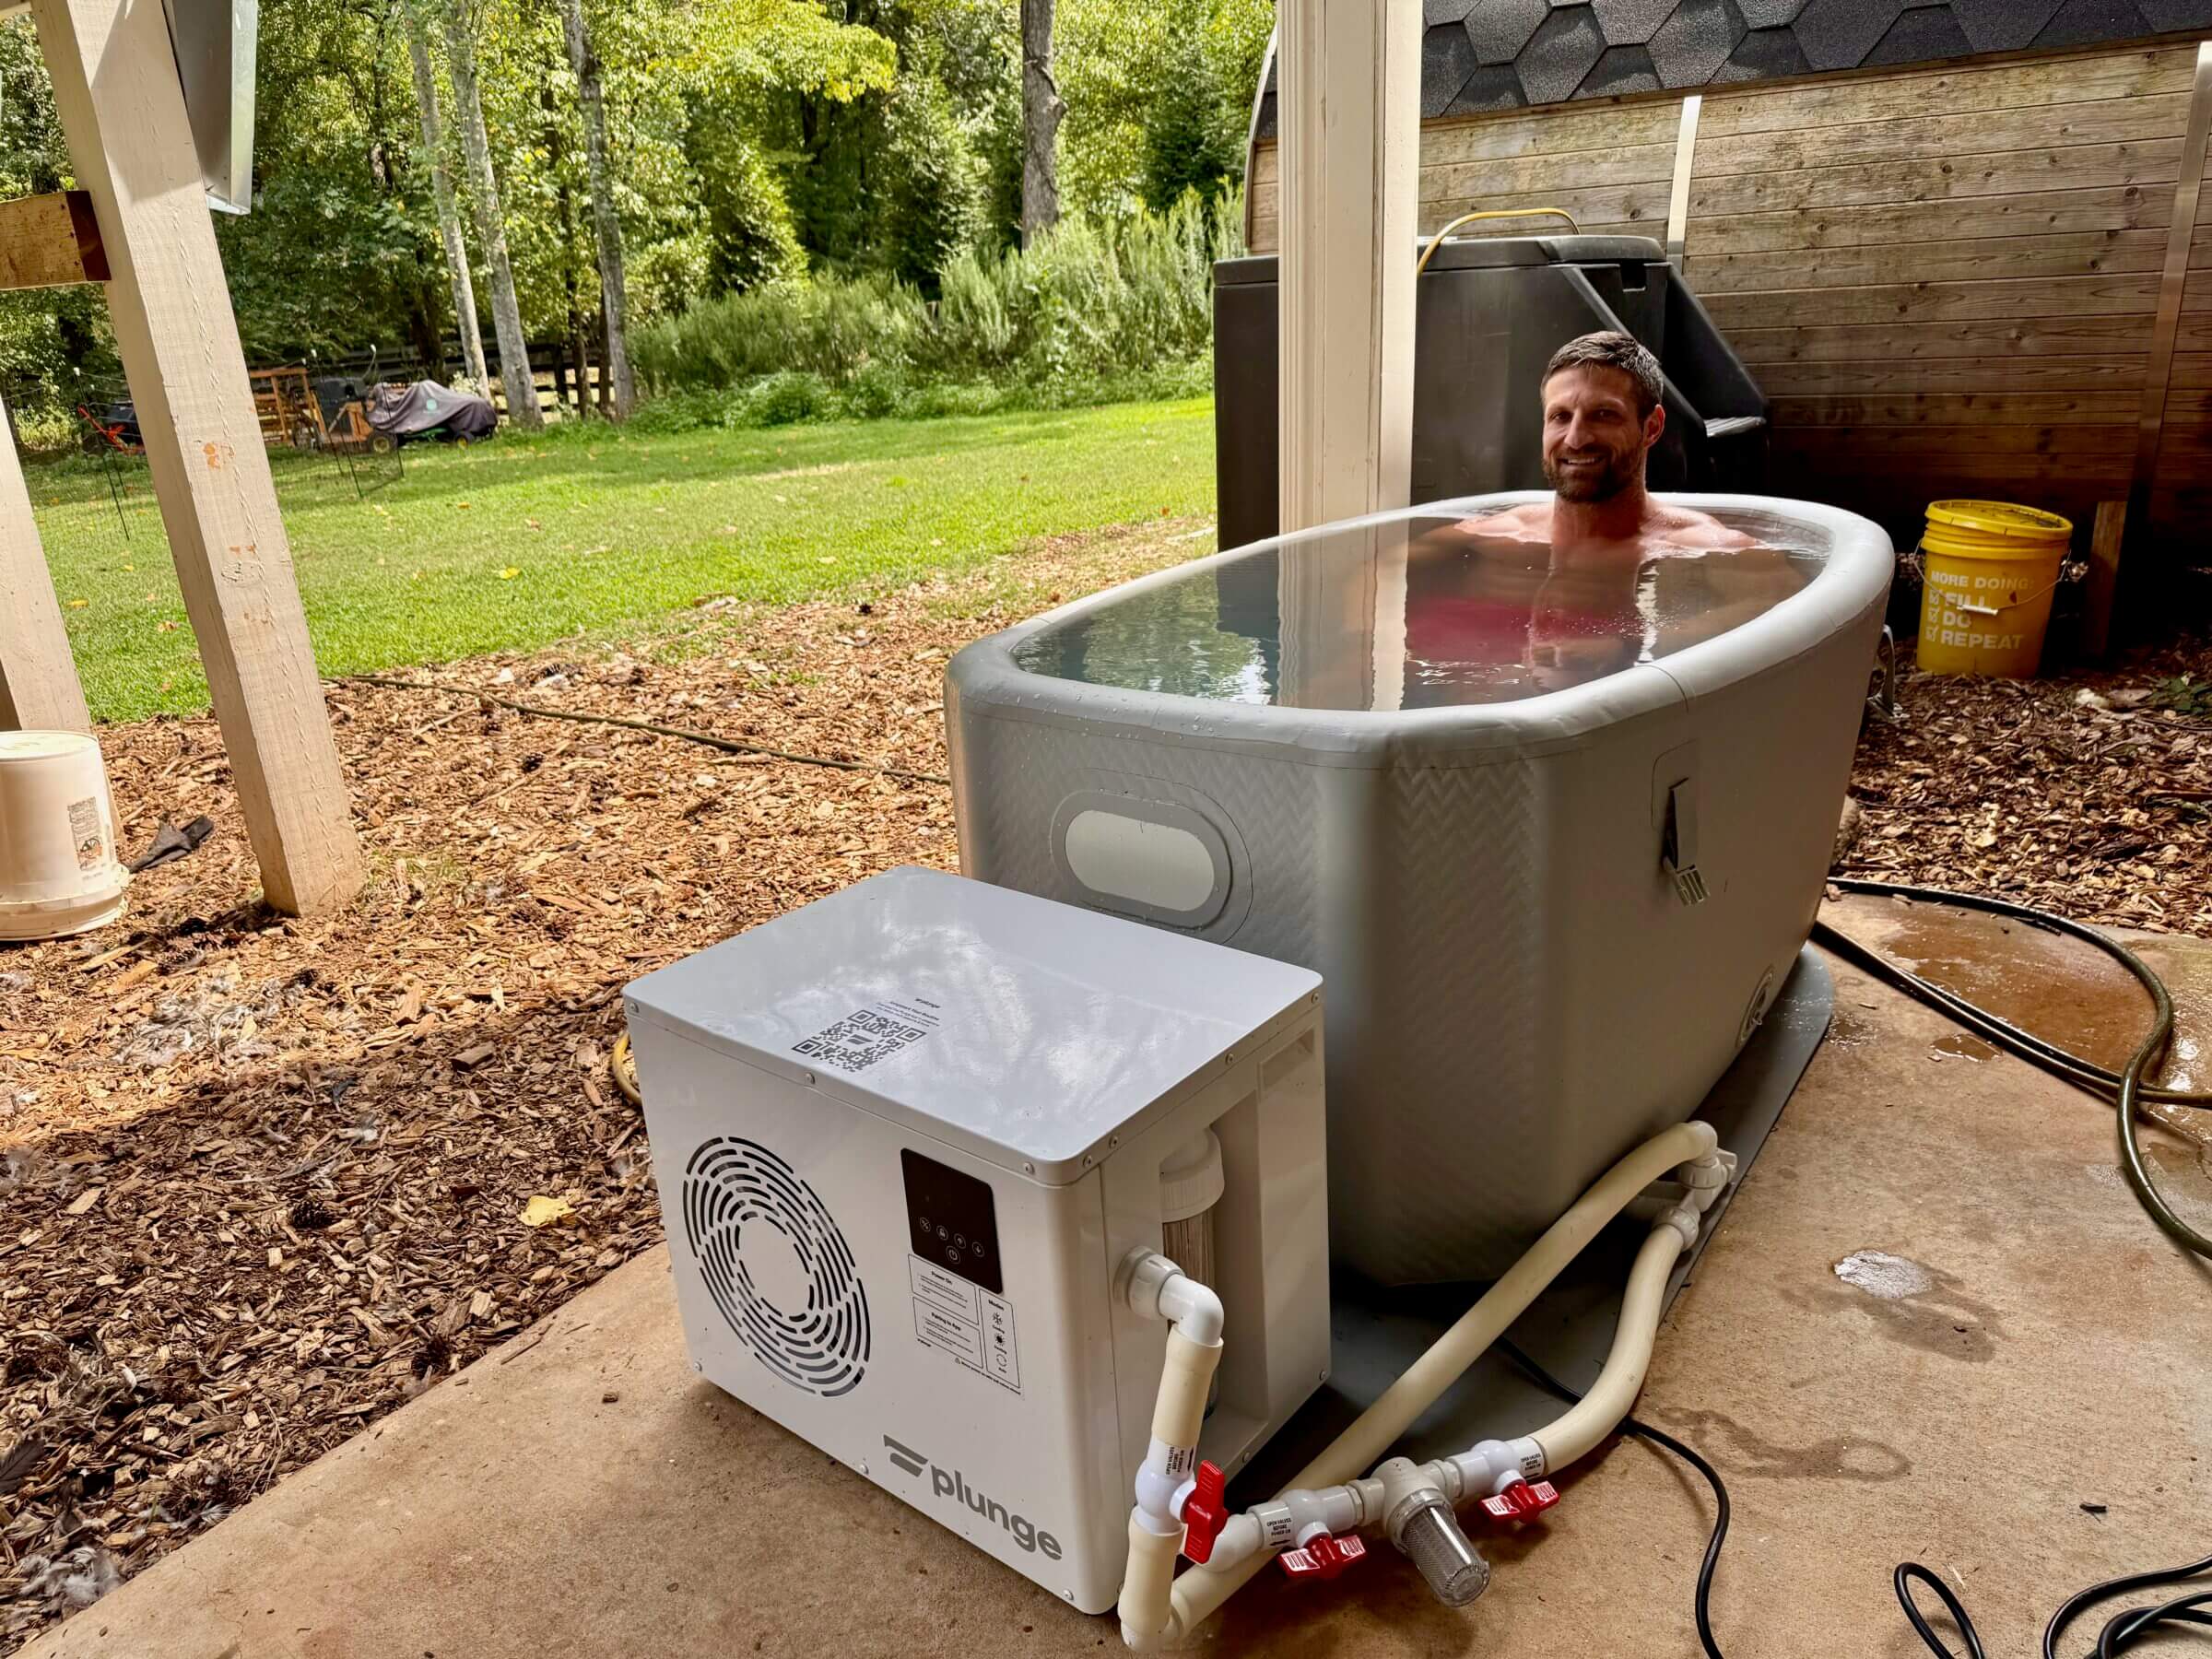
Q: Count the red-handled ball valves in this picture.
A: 3